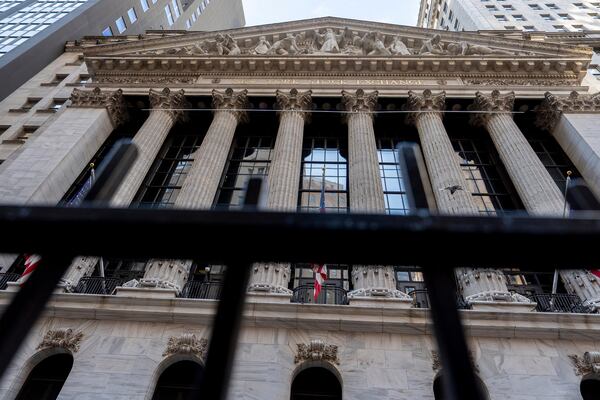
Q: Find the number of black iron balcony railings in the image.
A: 6